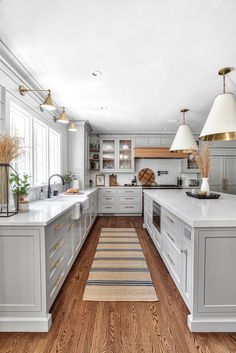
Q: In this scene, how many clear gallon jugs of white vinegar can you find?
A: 0